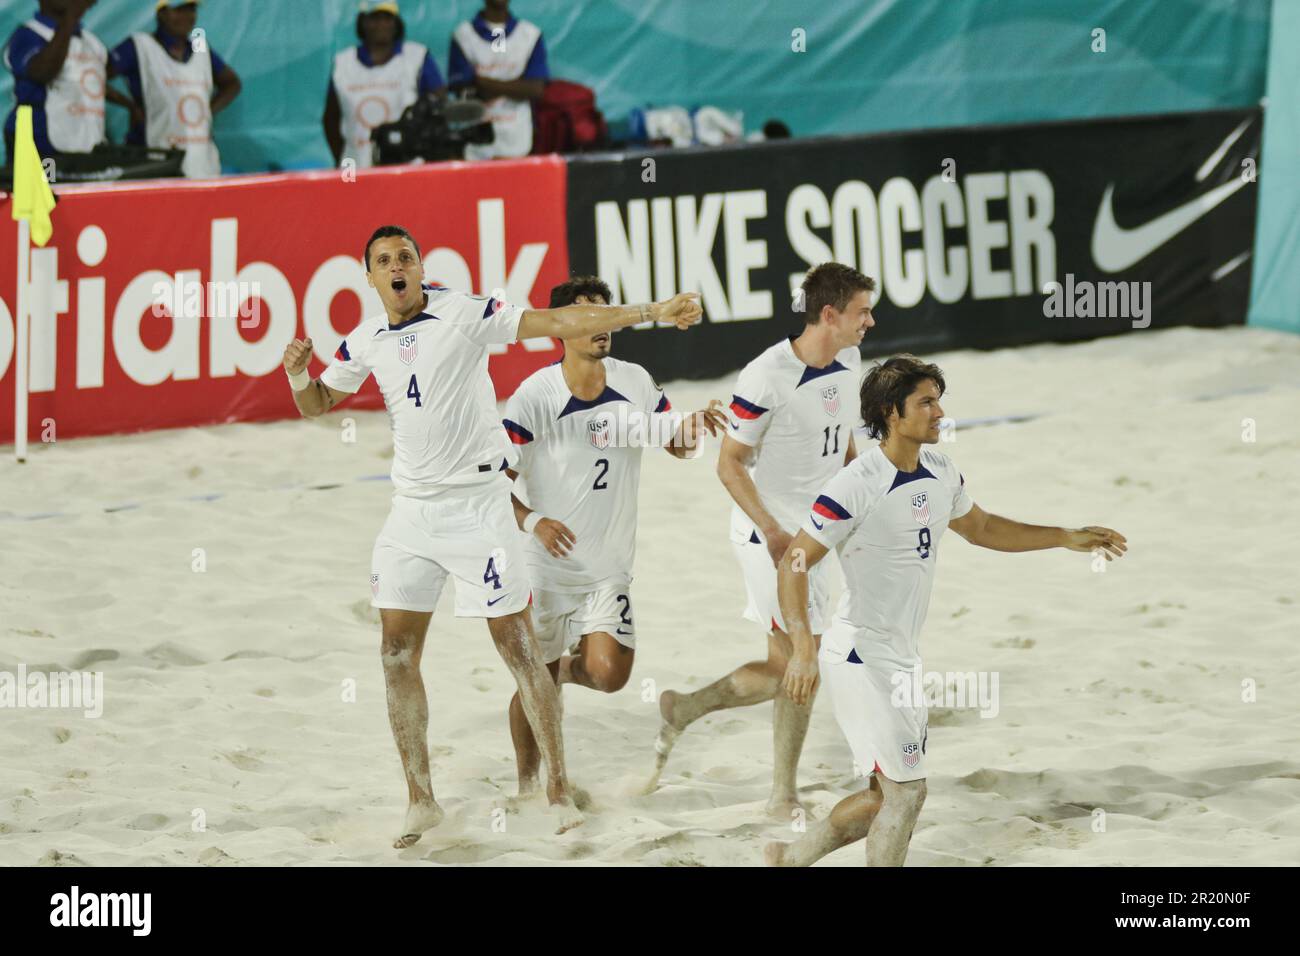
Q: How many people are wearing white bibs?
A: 4